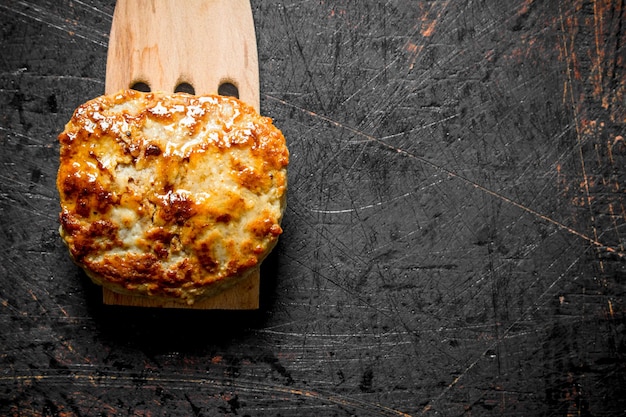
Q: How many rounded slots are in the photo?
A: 3